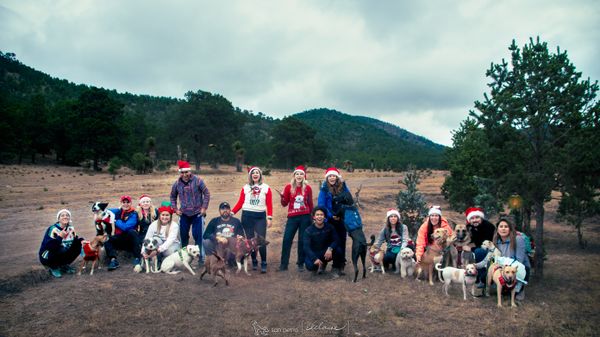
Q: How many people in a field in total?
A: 14